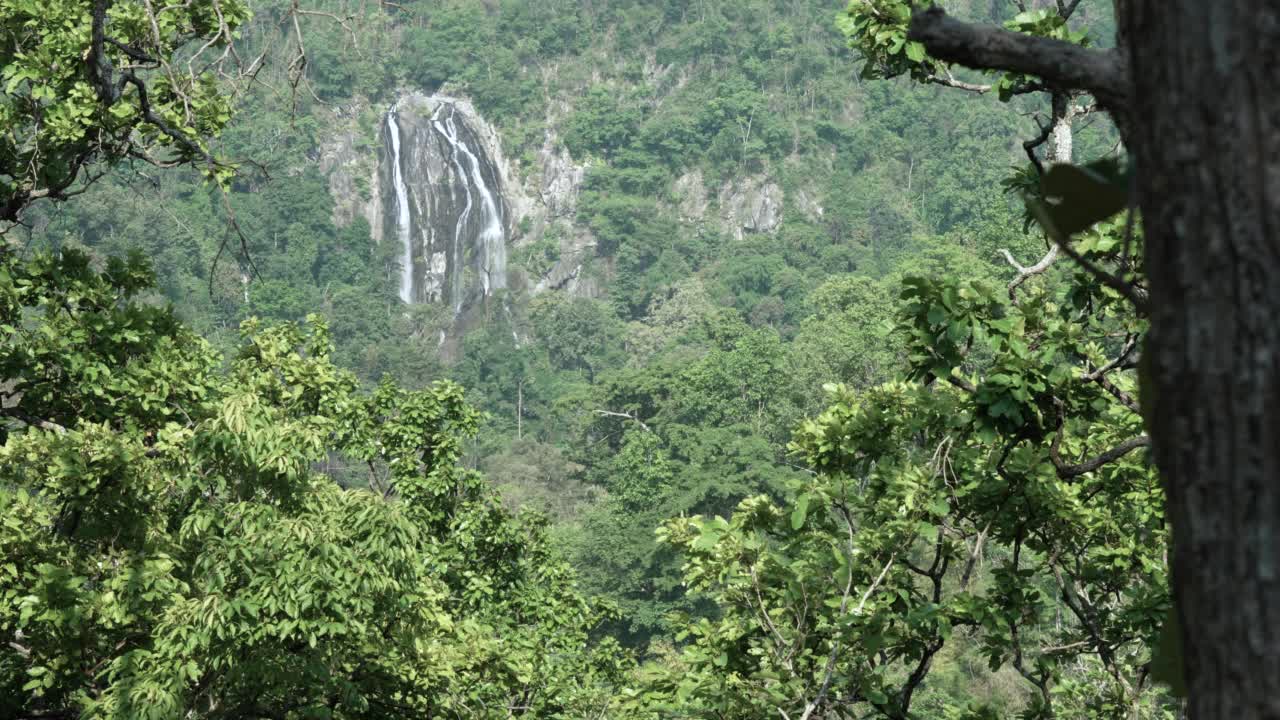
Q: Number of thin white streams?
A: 3